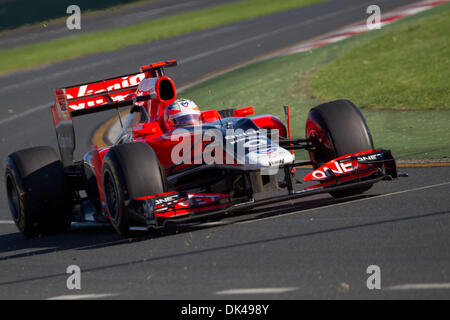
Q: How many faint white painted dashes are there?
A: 3